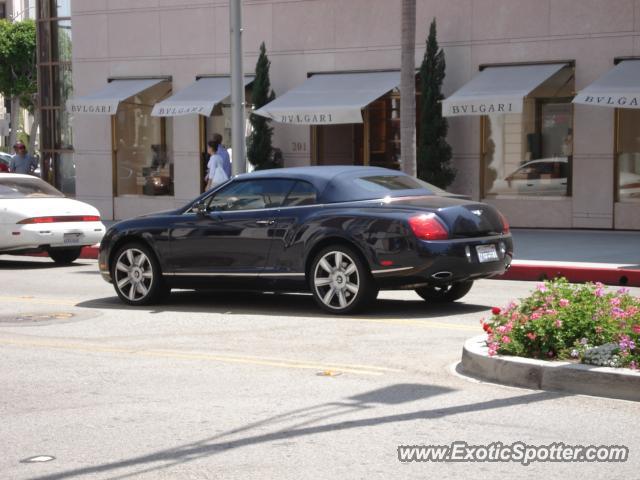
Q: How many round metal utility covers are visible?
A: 1